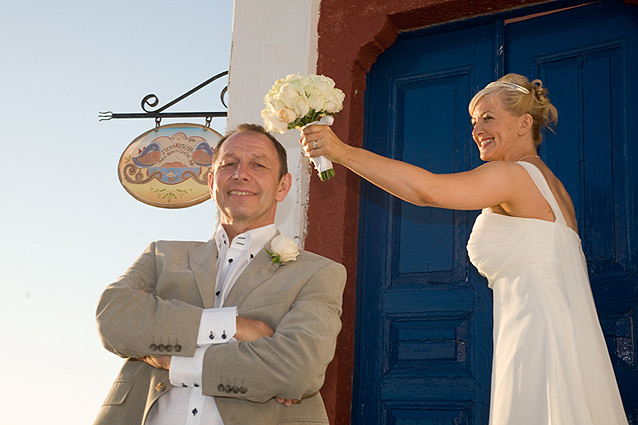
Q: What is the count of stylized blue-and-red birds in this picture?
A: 2